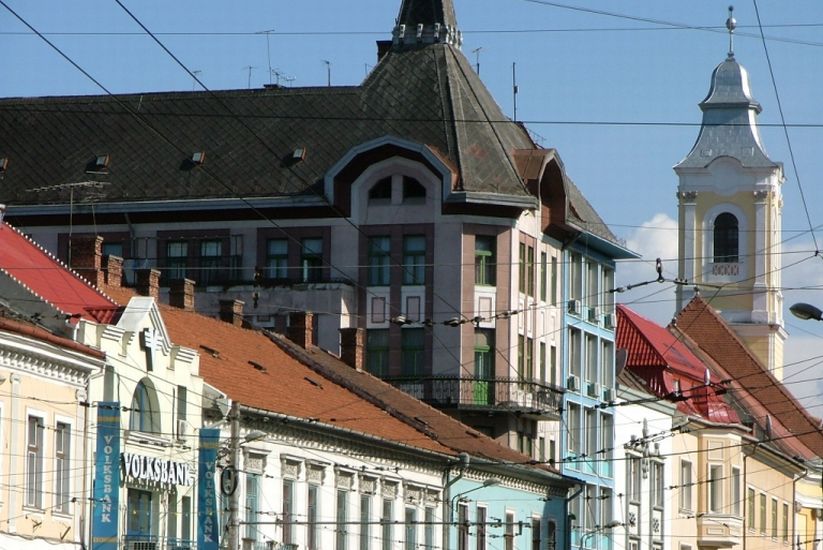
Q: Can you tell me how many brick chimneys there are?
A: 7